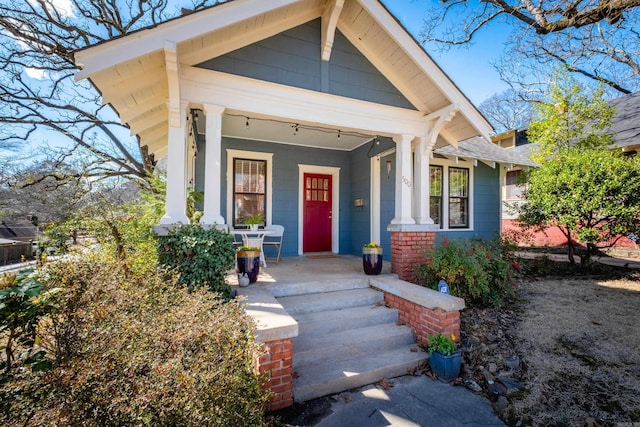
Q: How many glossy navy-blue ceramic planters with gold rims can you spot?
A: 2